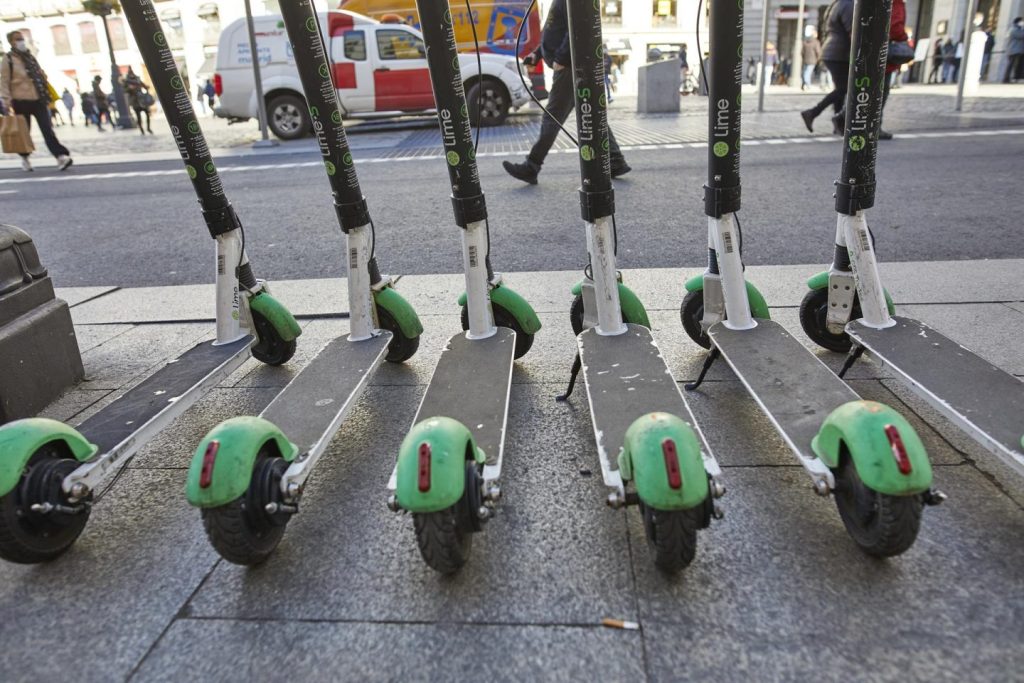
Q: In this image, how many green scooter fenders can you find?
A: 11